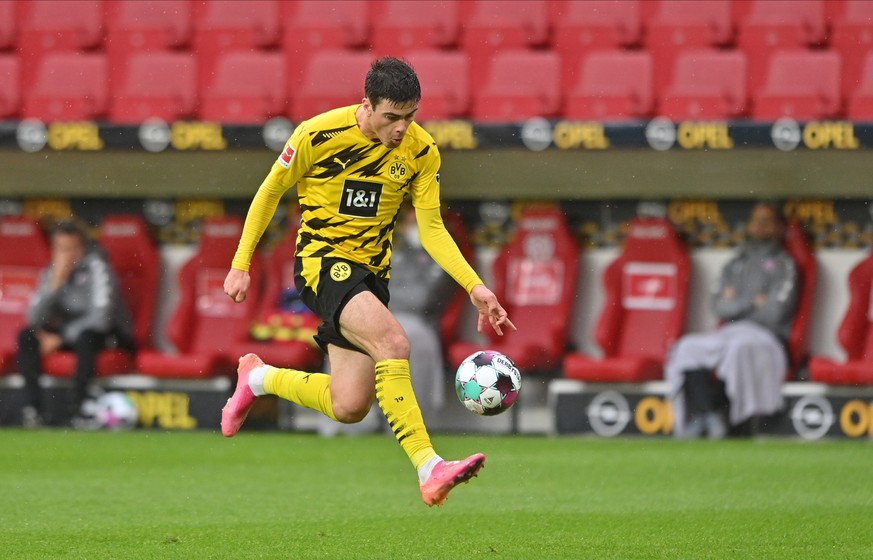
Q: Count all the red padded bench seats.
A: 9